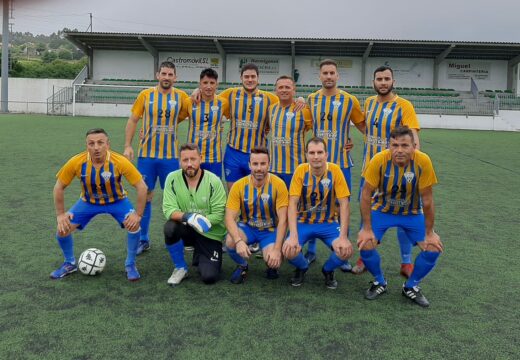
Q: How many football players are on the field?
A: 11